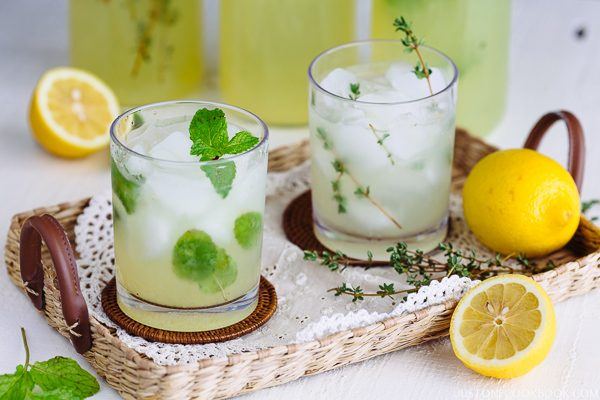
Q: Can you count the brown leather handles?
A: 2